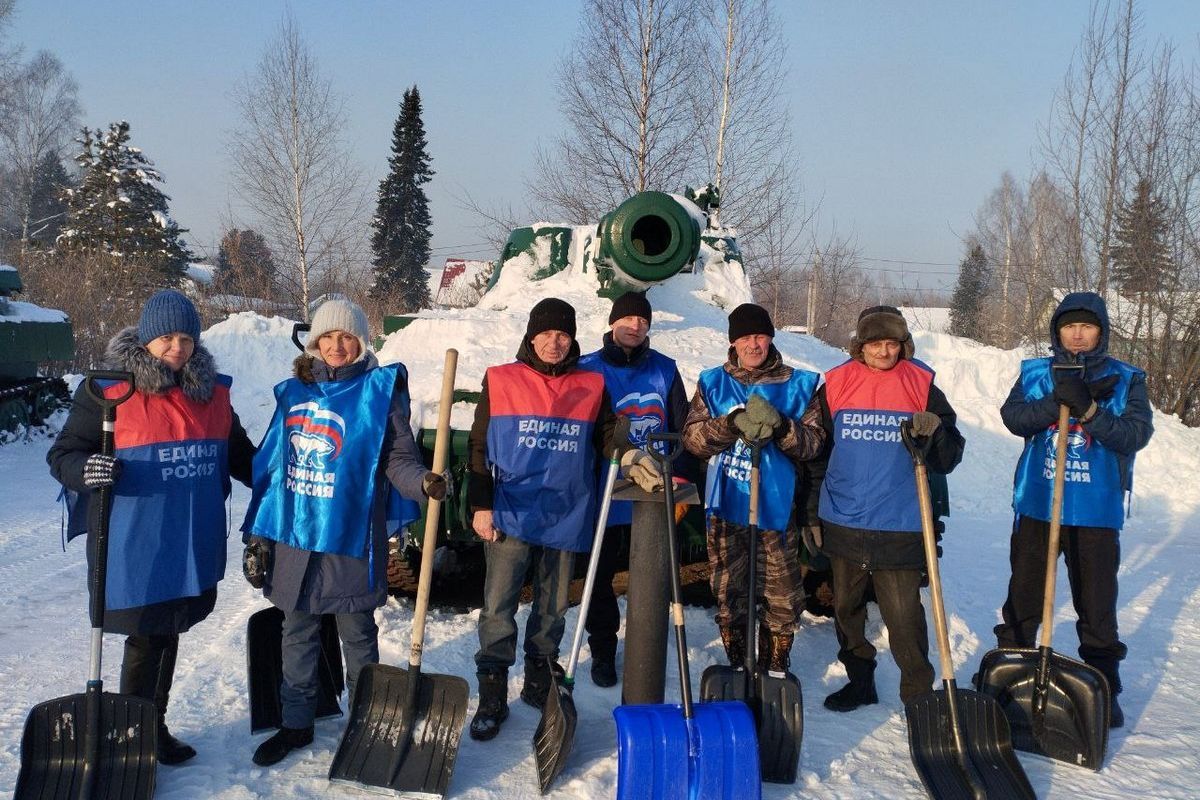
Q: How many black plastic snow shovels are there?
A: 7